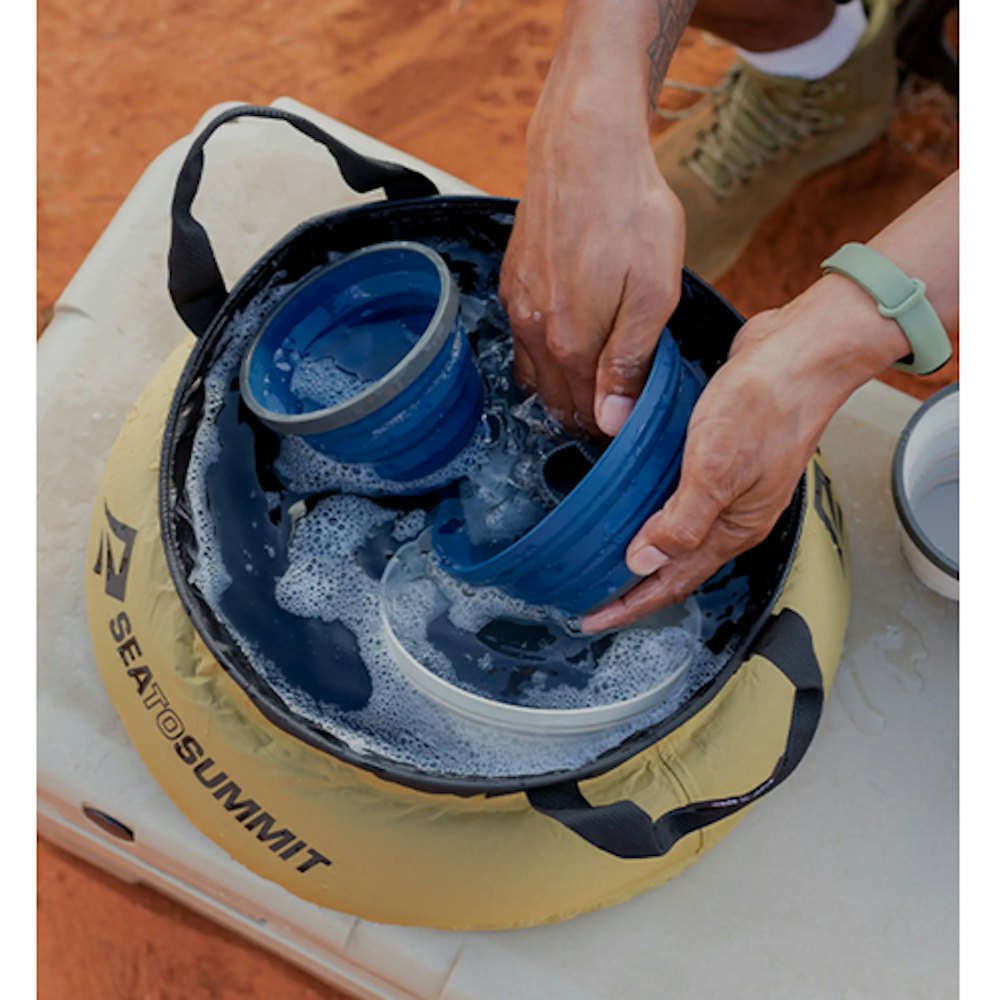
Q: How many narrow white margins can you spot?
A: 2